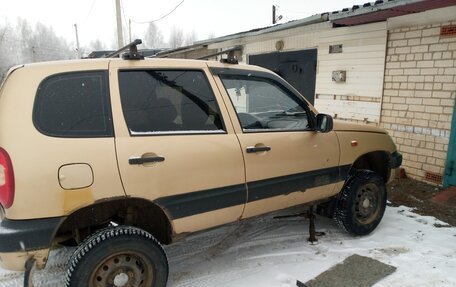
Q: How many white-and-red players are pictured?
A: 0